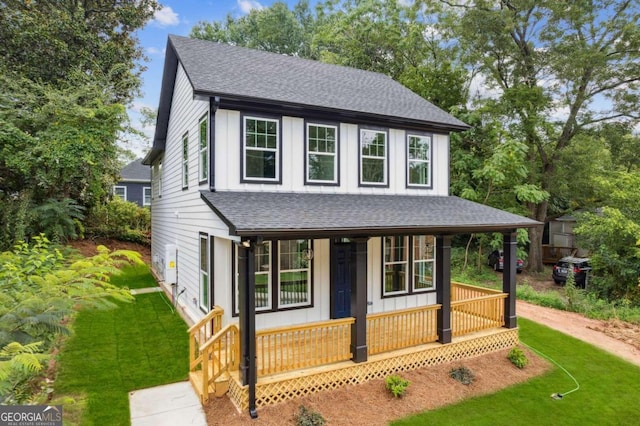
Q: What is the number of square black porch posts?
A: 4